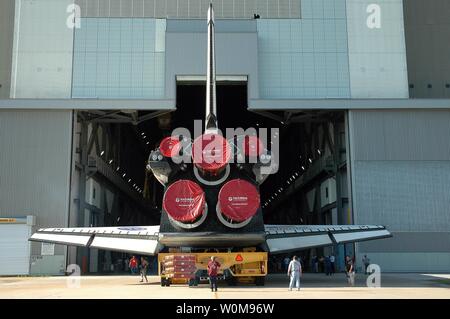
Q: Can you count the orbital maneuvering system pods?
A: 2